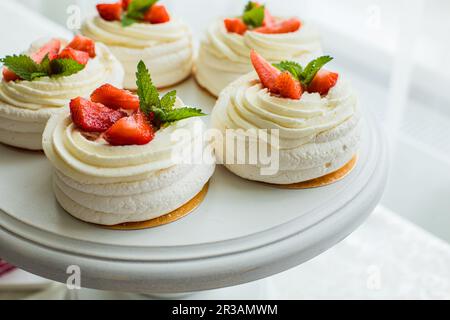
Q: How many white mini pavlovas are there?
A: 5